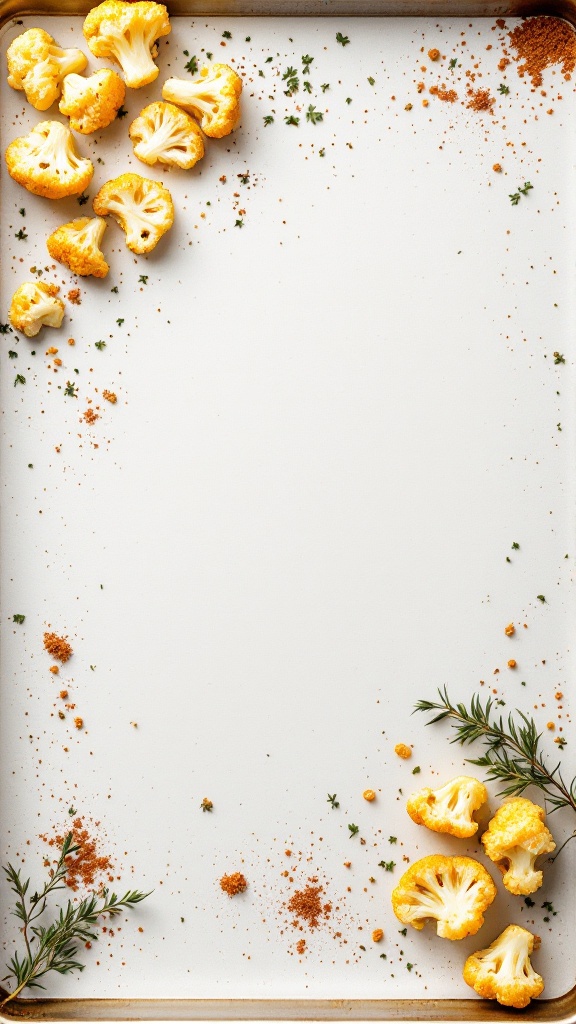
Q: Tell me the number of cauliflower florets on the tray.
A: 13